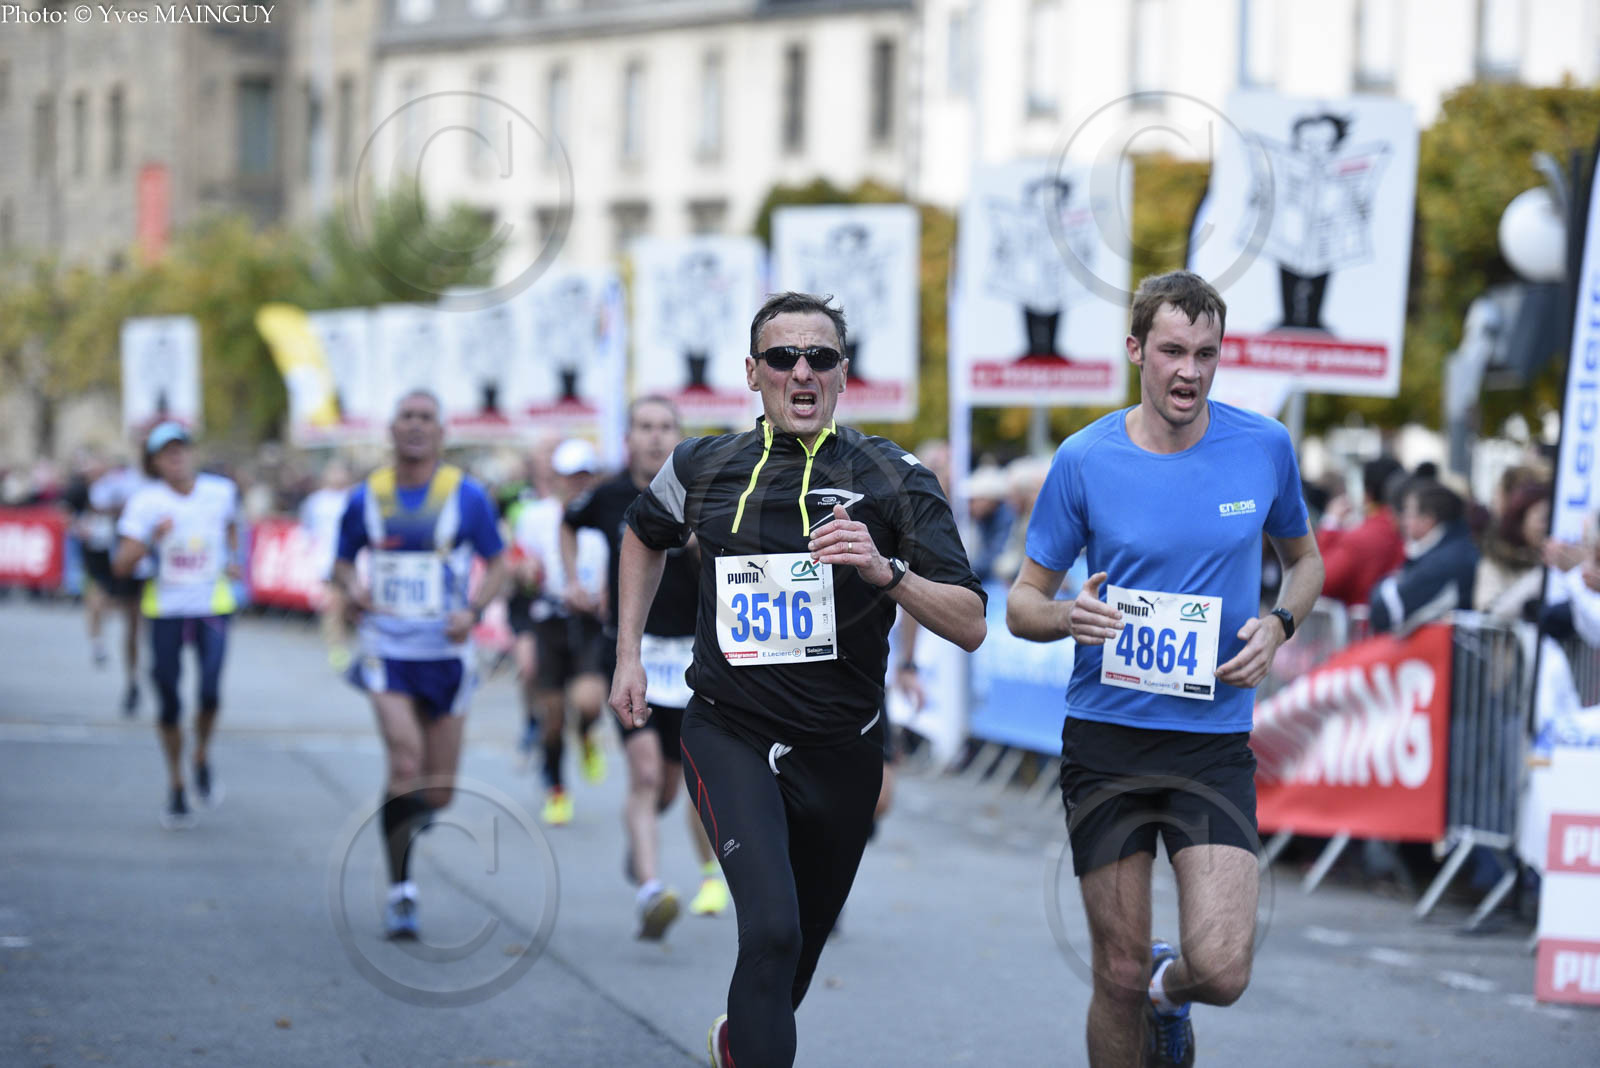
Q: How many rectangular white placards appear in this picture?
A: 9